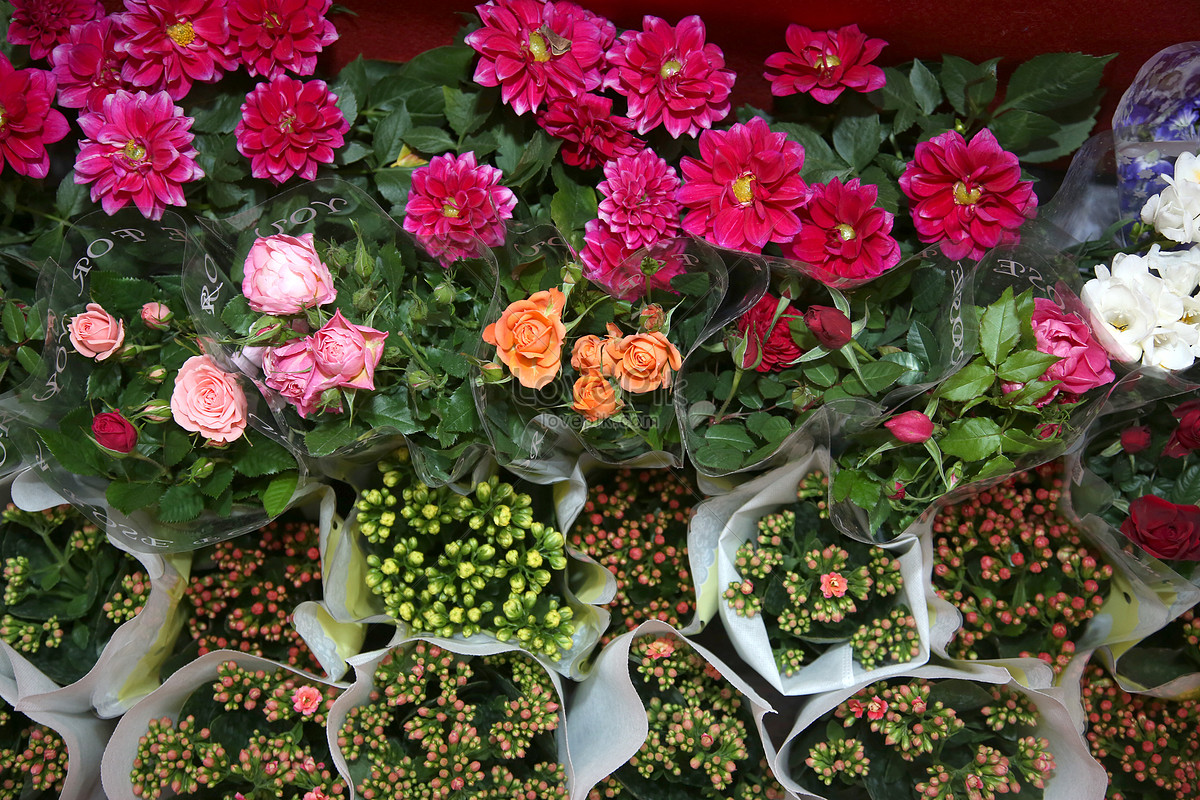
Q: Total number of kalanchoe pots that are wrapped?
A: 13